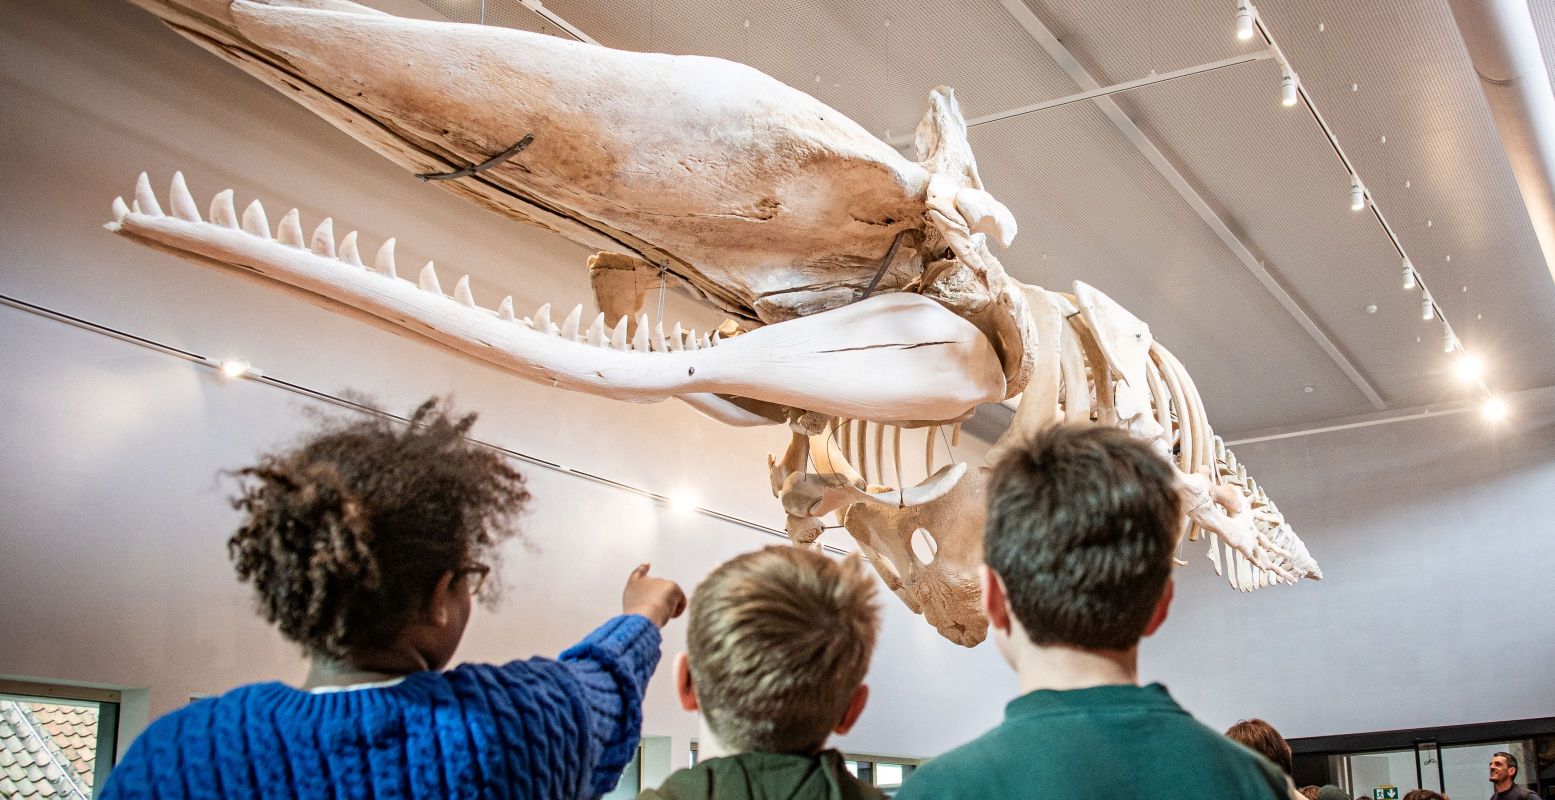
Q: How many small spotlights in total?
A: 10